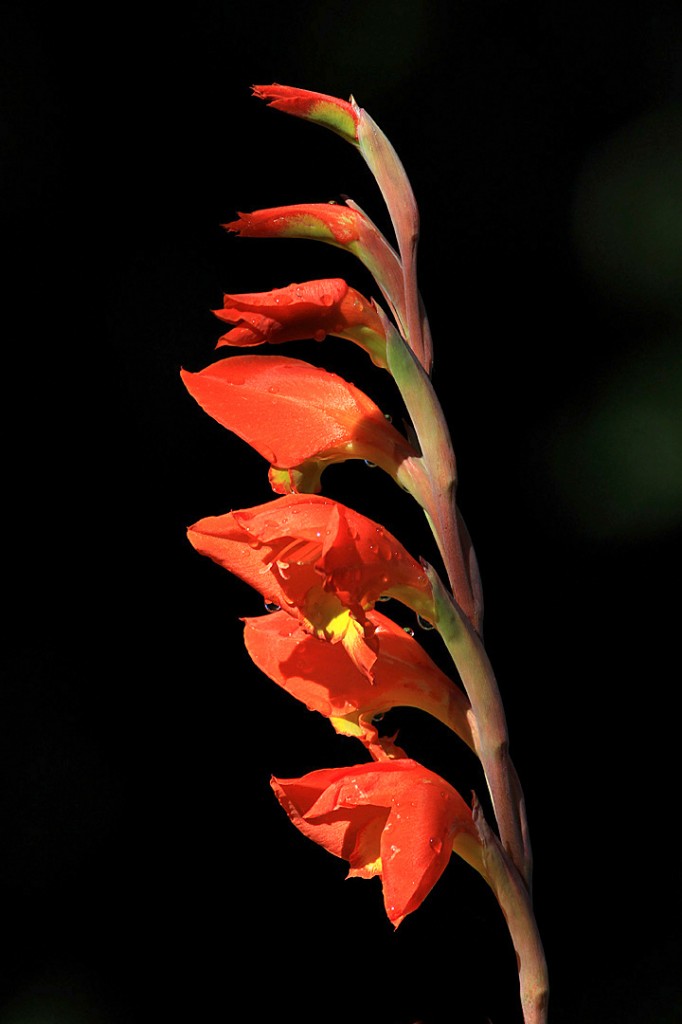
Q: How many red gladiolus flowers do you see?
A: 7